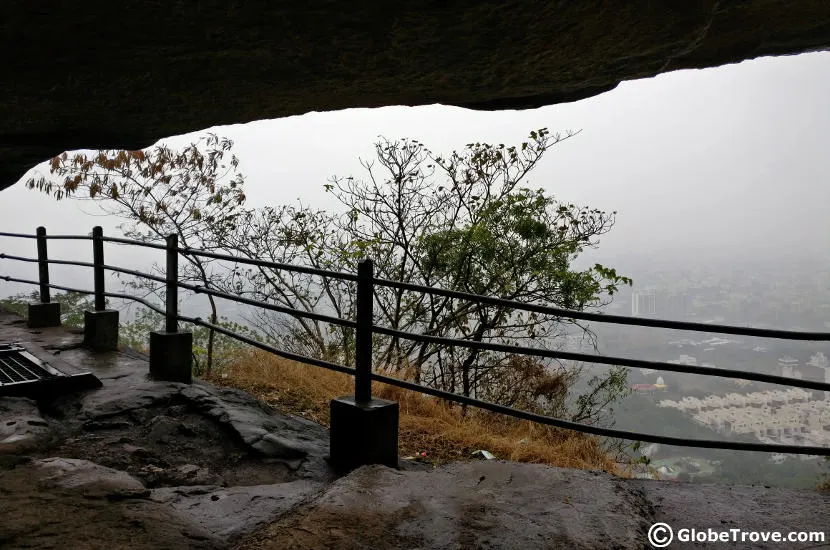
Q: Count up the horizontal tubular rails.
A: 3